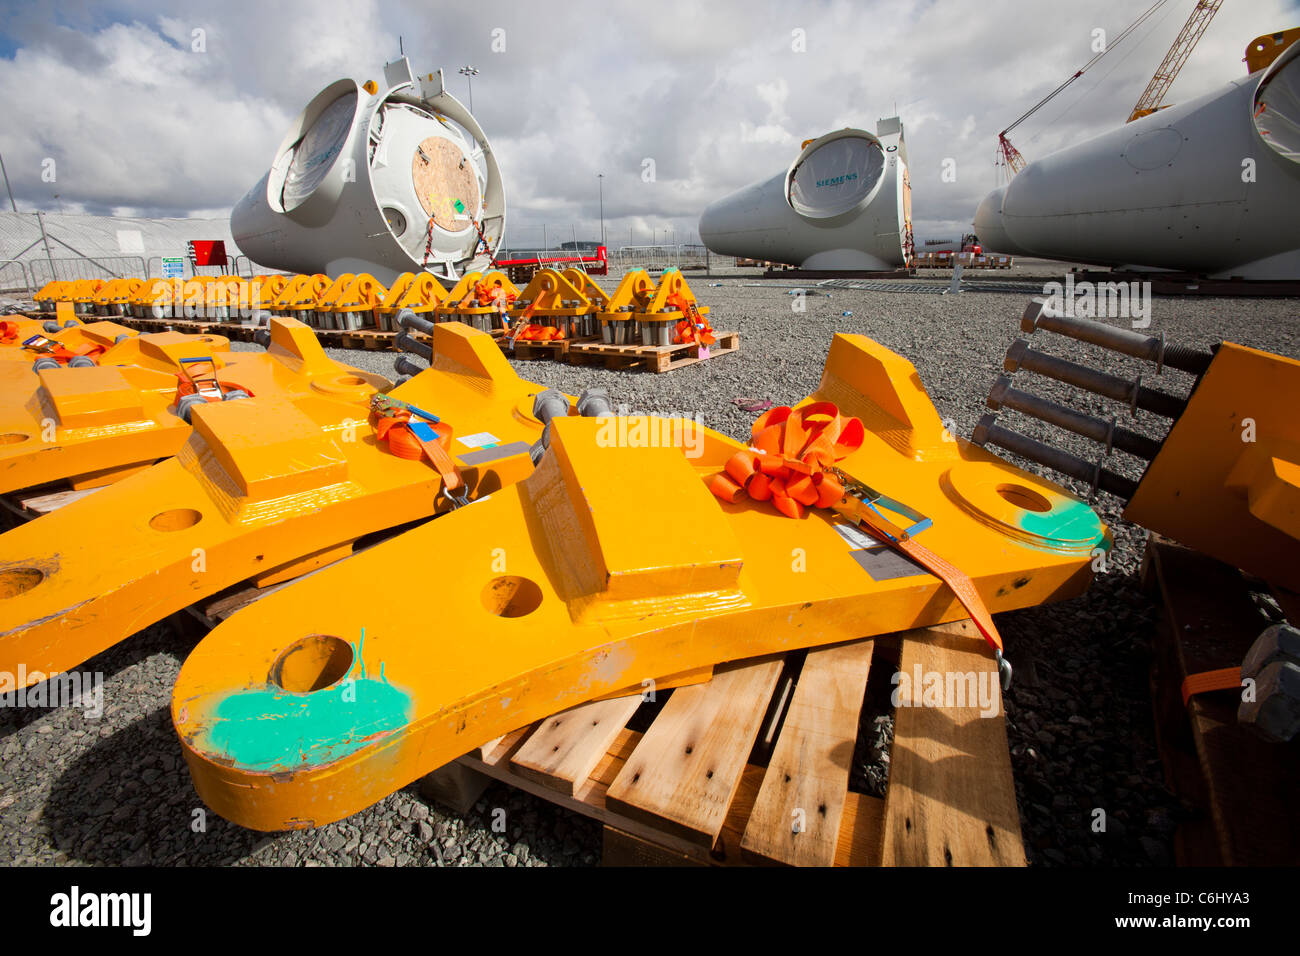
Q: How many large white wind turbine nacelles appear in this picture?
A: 4